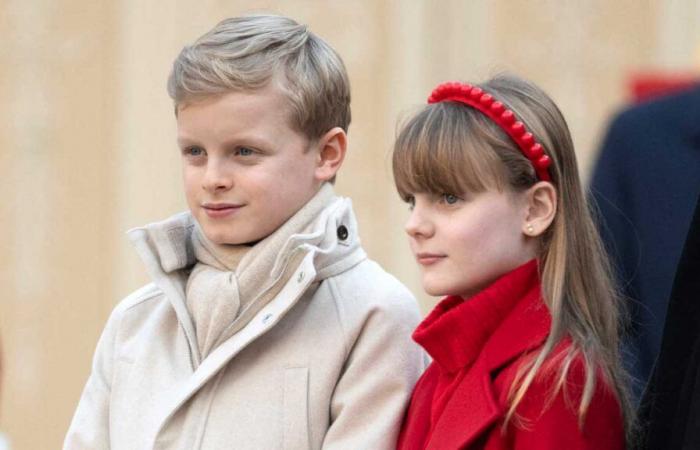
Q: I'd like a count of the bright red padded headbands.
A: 1